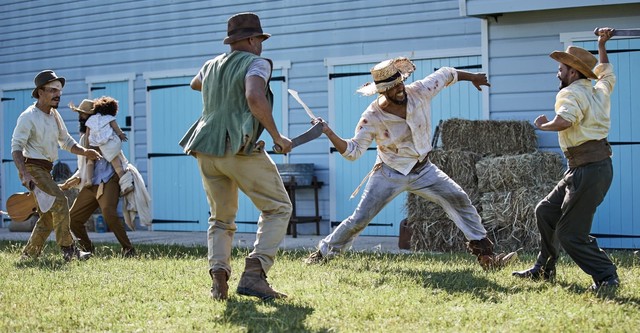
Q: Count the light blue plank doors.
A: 5